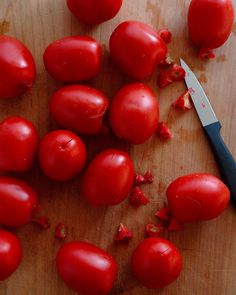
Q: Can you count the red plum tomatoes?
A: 15